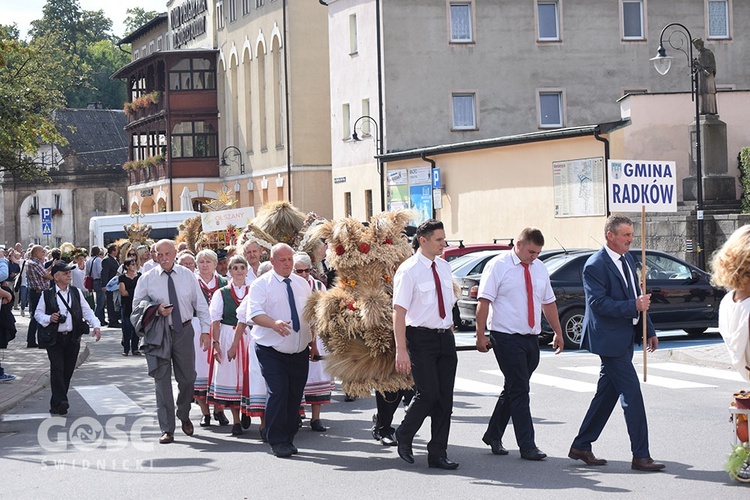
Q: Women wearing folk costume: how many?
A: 4